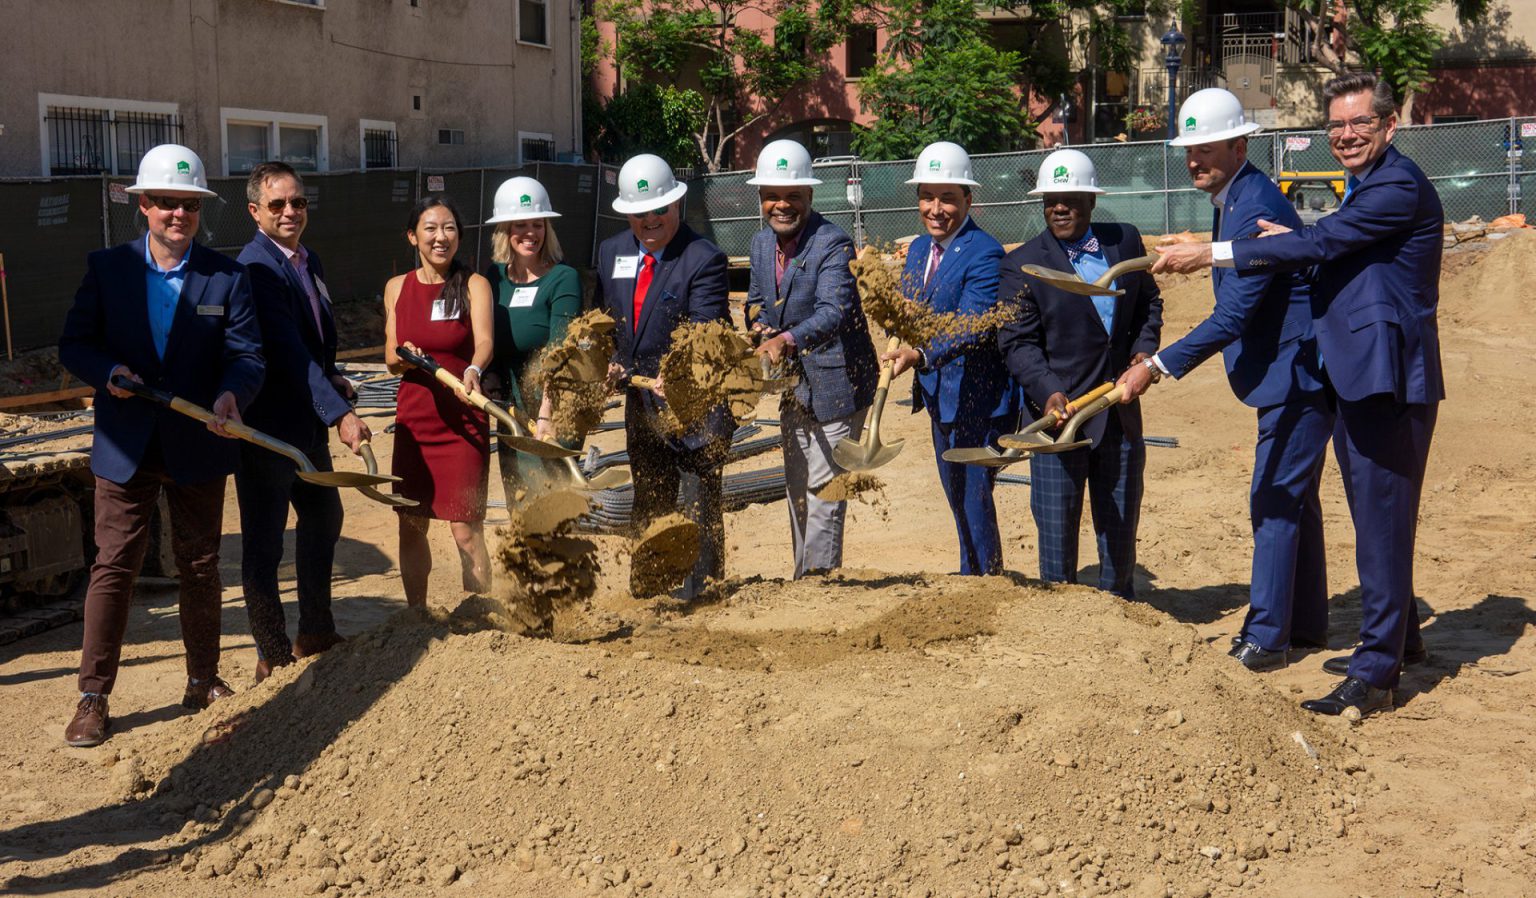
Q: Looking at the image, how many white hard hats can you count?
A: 7